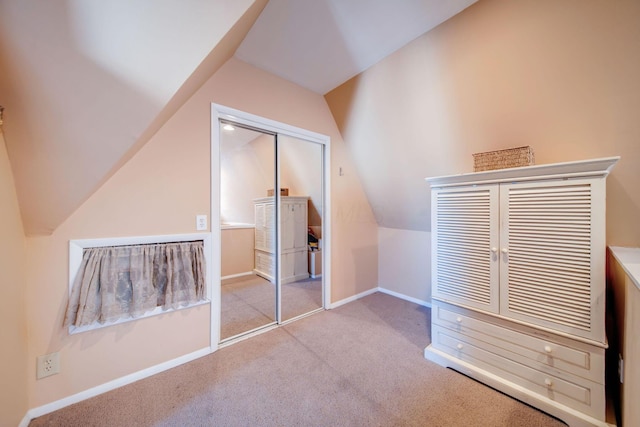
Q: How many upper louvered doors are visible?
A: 2